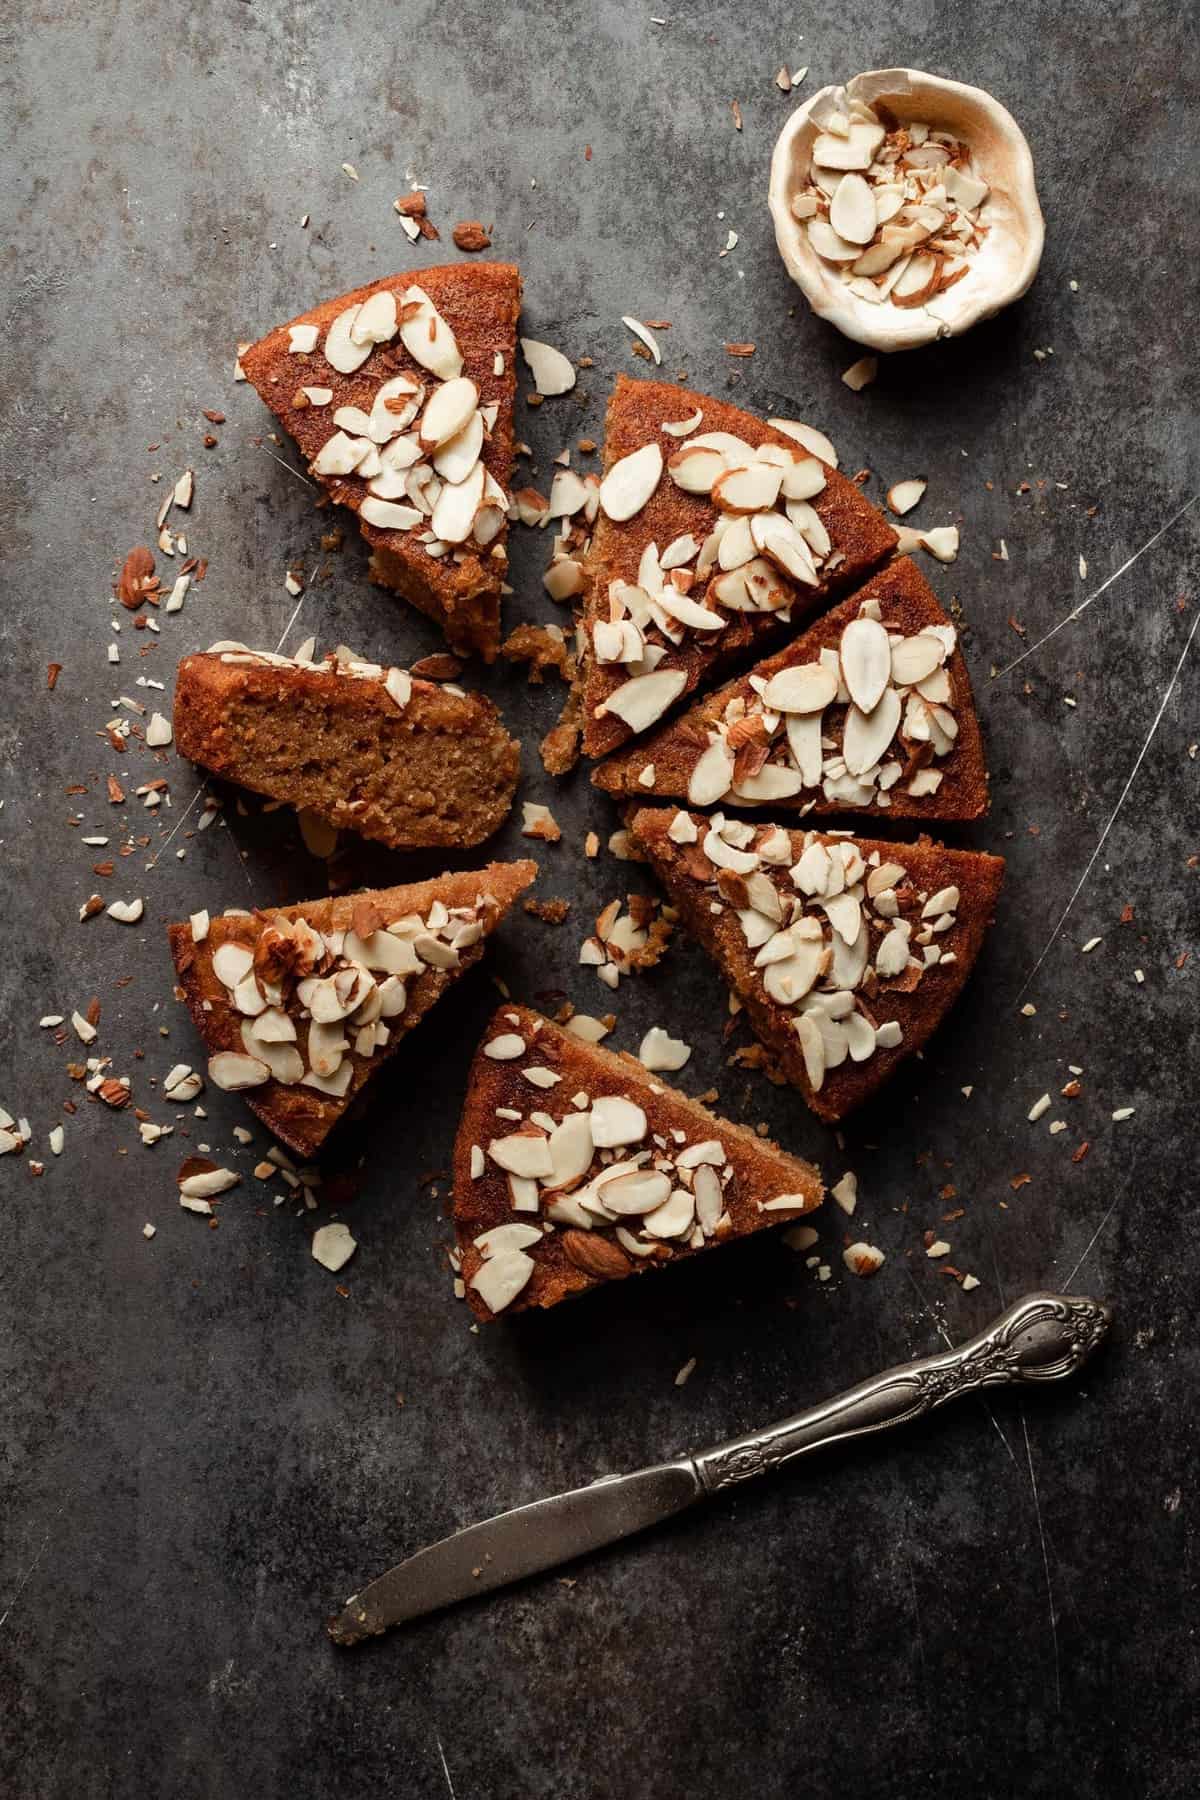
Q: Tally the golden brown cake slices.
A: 7